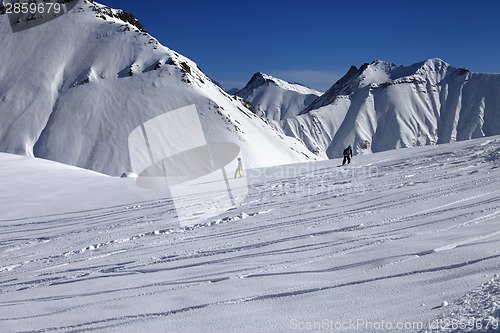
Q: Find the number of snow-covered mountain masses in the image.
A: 3